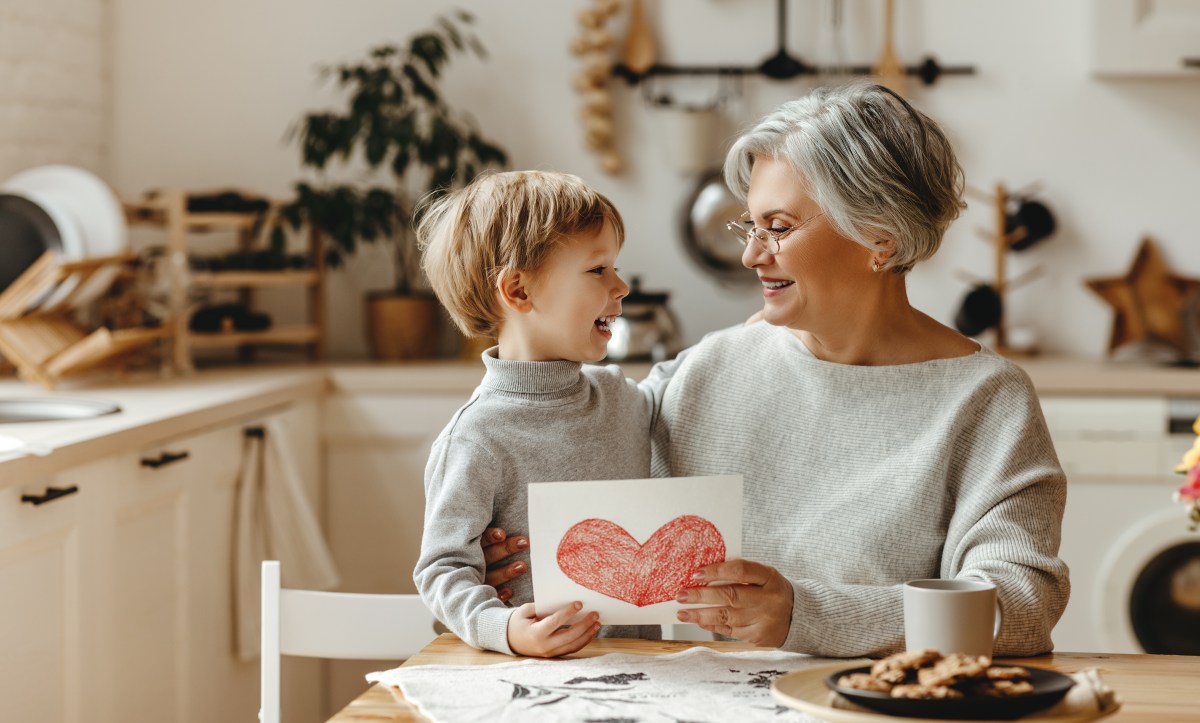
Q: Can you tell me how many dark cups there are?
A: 2